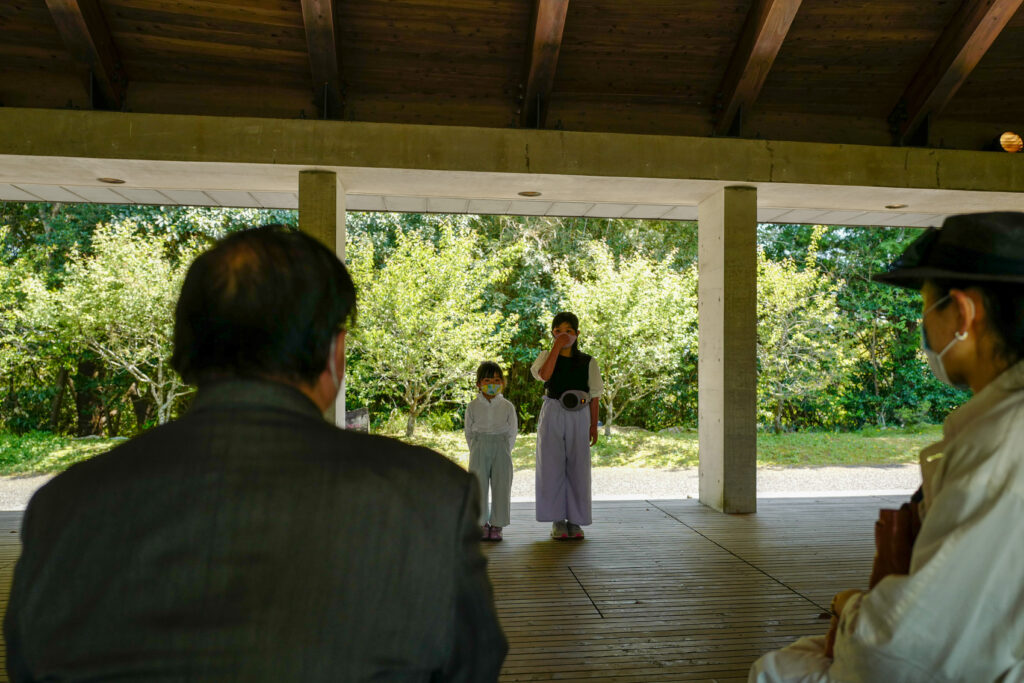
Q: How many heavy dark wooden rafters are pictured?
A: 5